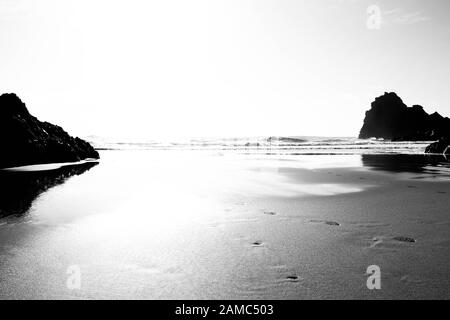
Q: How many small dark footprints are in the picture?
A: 5